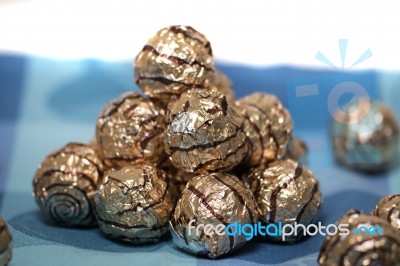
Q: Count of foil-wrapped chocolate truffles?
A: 14